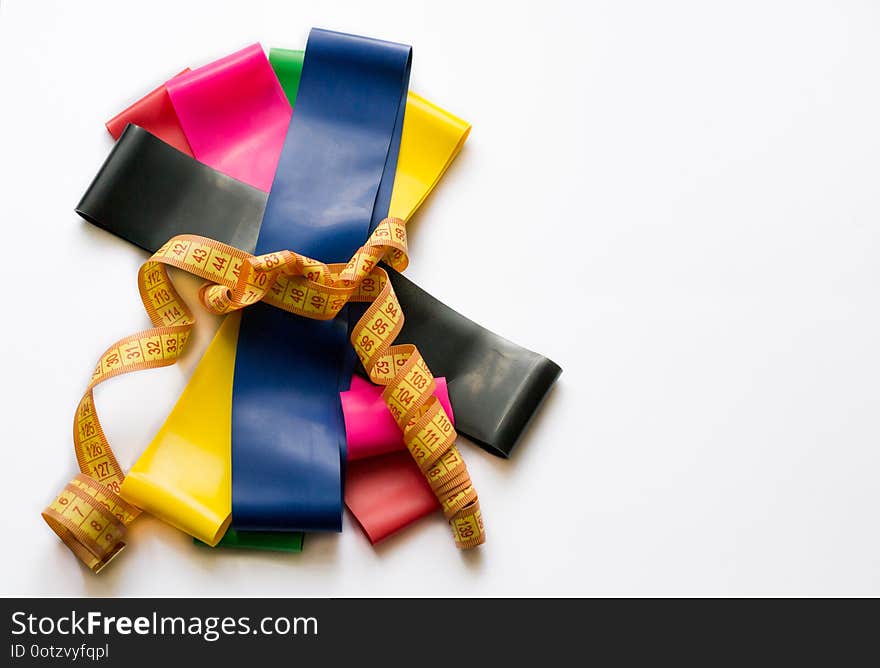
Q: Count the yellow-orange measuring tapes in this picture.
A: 1